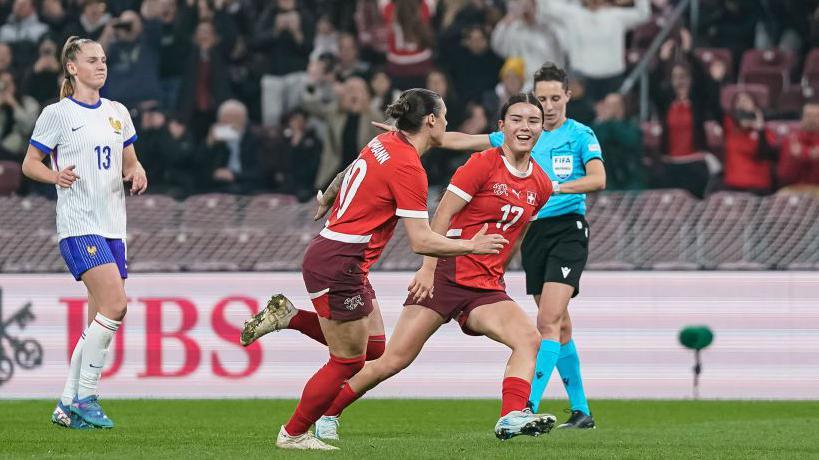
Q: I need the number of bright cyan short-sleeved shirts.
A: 1